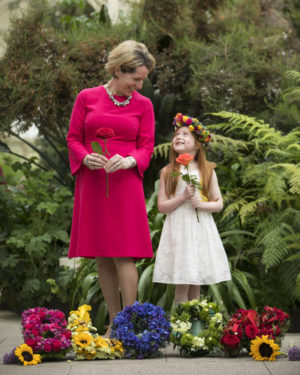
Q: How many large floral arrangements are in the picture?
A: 5